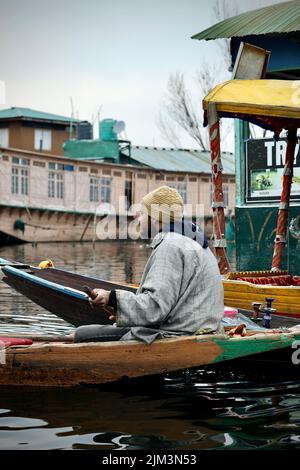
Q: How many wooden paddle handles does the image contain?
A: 1